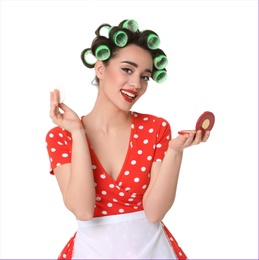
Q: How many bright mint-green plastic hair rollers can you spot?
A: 8